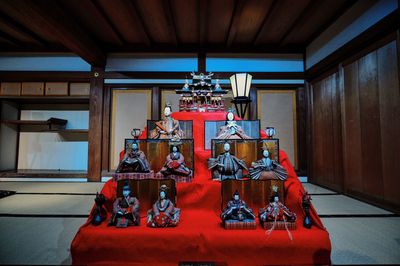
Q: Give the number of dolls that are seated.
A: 10